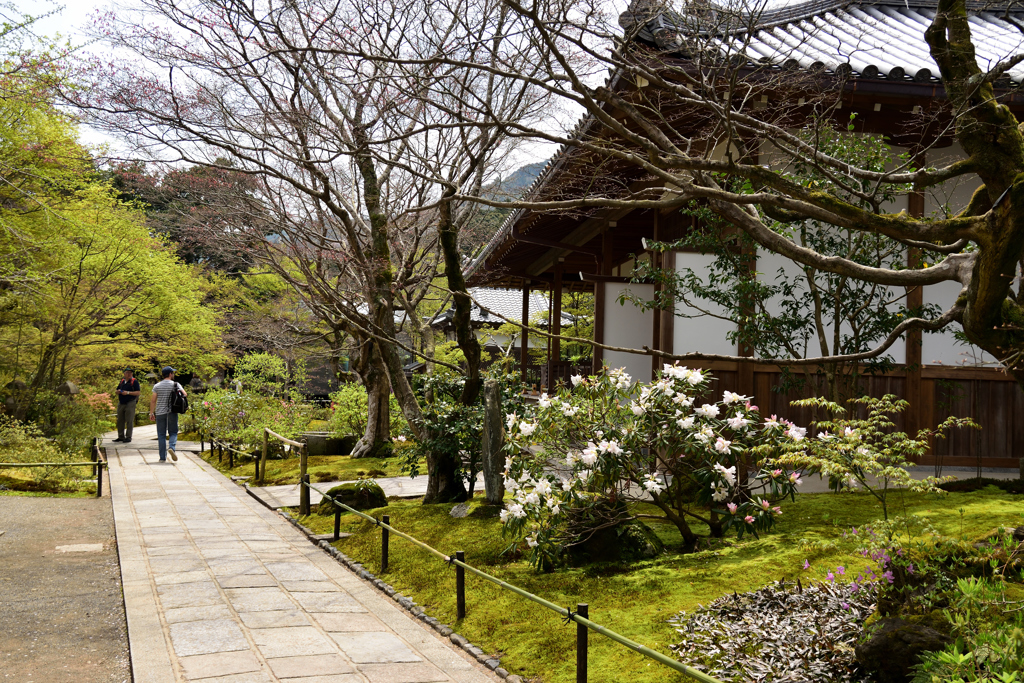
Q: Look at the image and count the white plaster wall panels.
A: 4